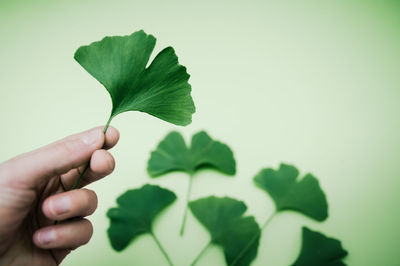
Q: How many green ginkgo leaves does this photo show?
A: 6